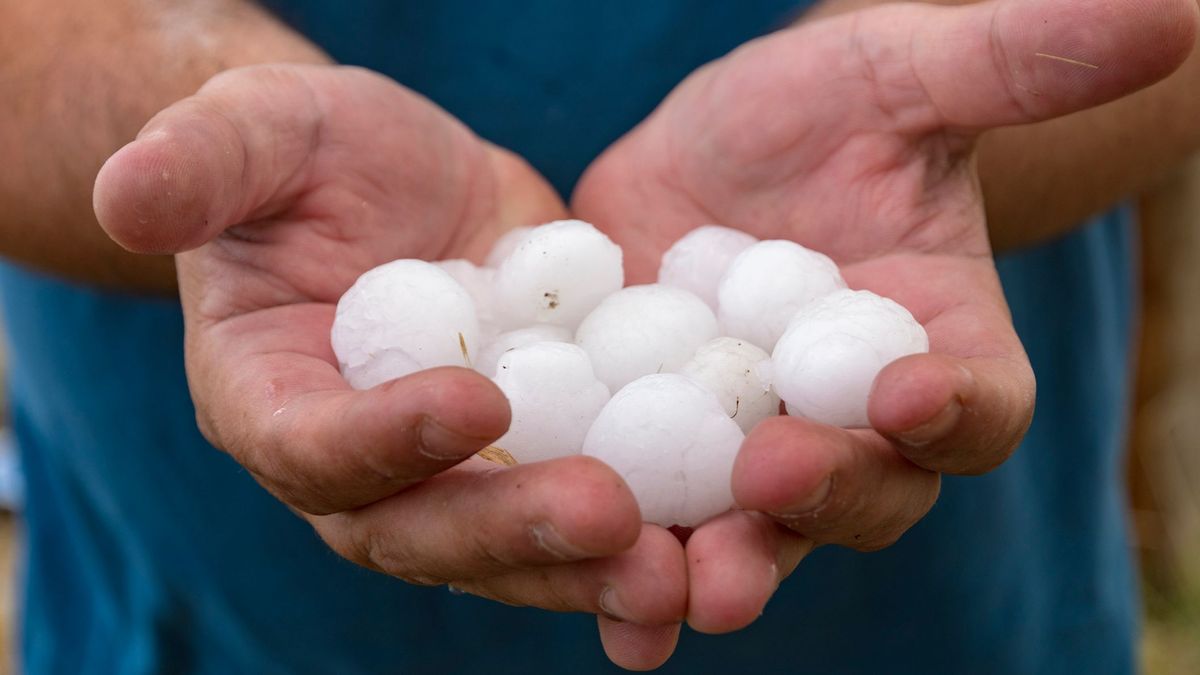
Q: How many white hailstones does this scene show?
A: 12